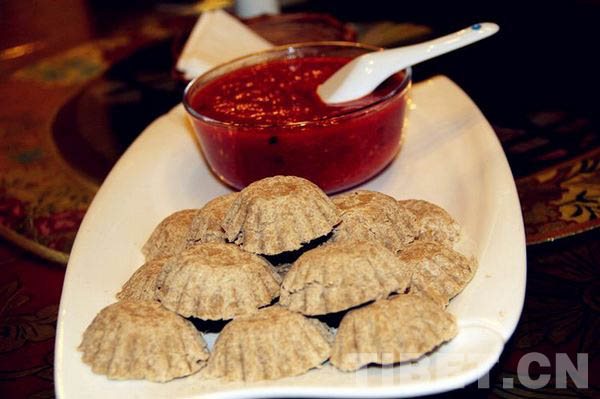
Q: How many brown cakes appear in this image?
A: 12